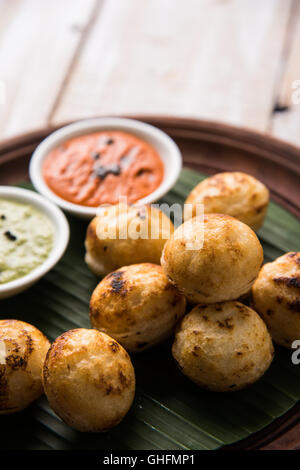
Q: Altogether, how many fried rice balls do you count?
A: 8